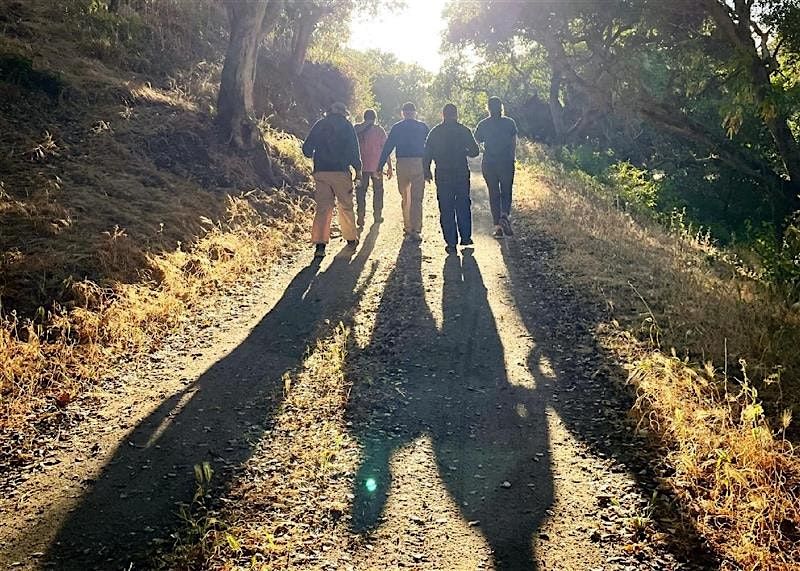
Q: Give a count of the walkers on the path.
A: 5